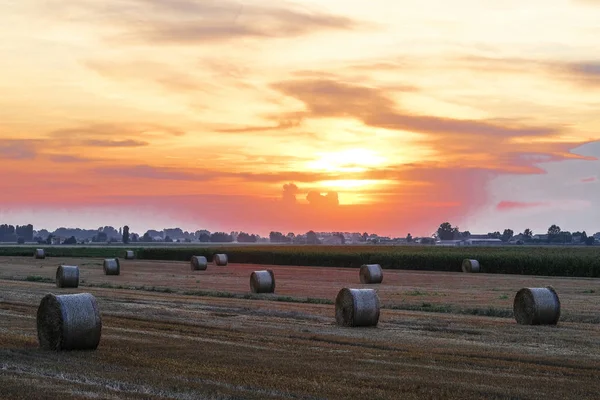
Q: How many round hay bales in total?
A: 12